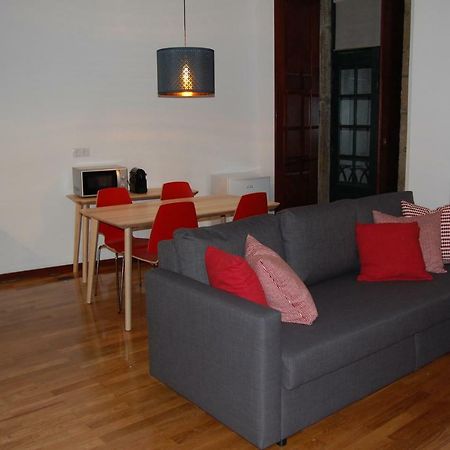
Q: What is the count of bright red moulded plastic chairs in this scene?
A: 4